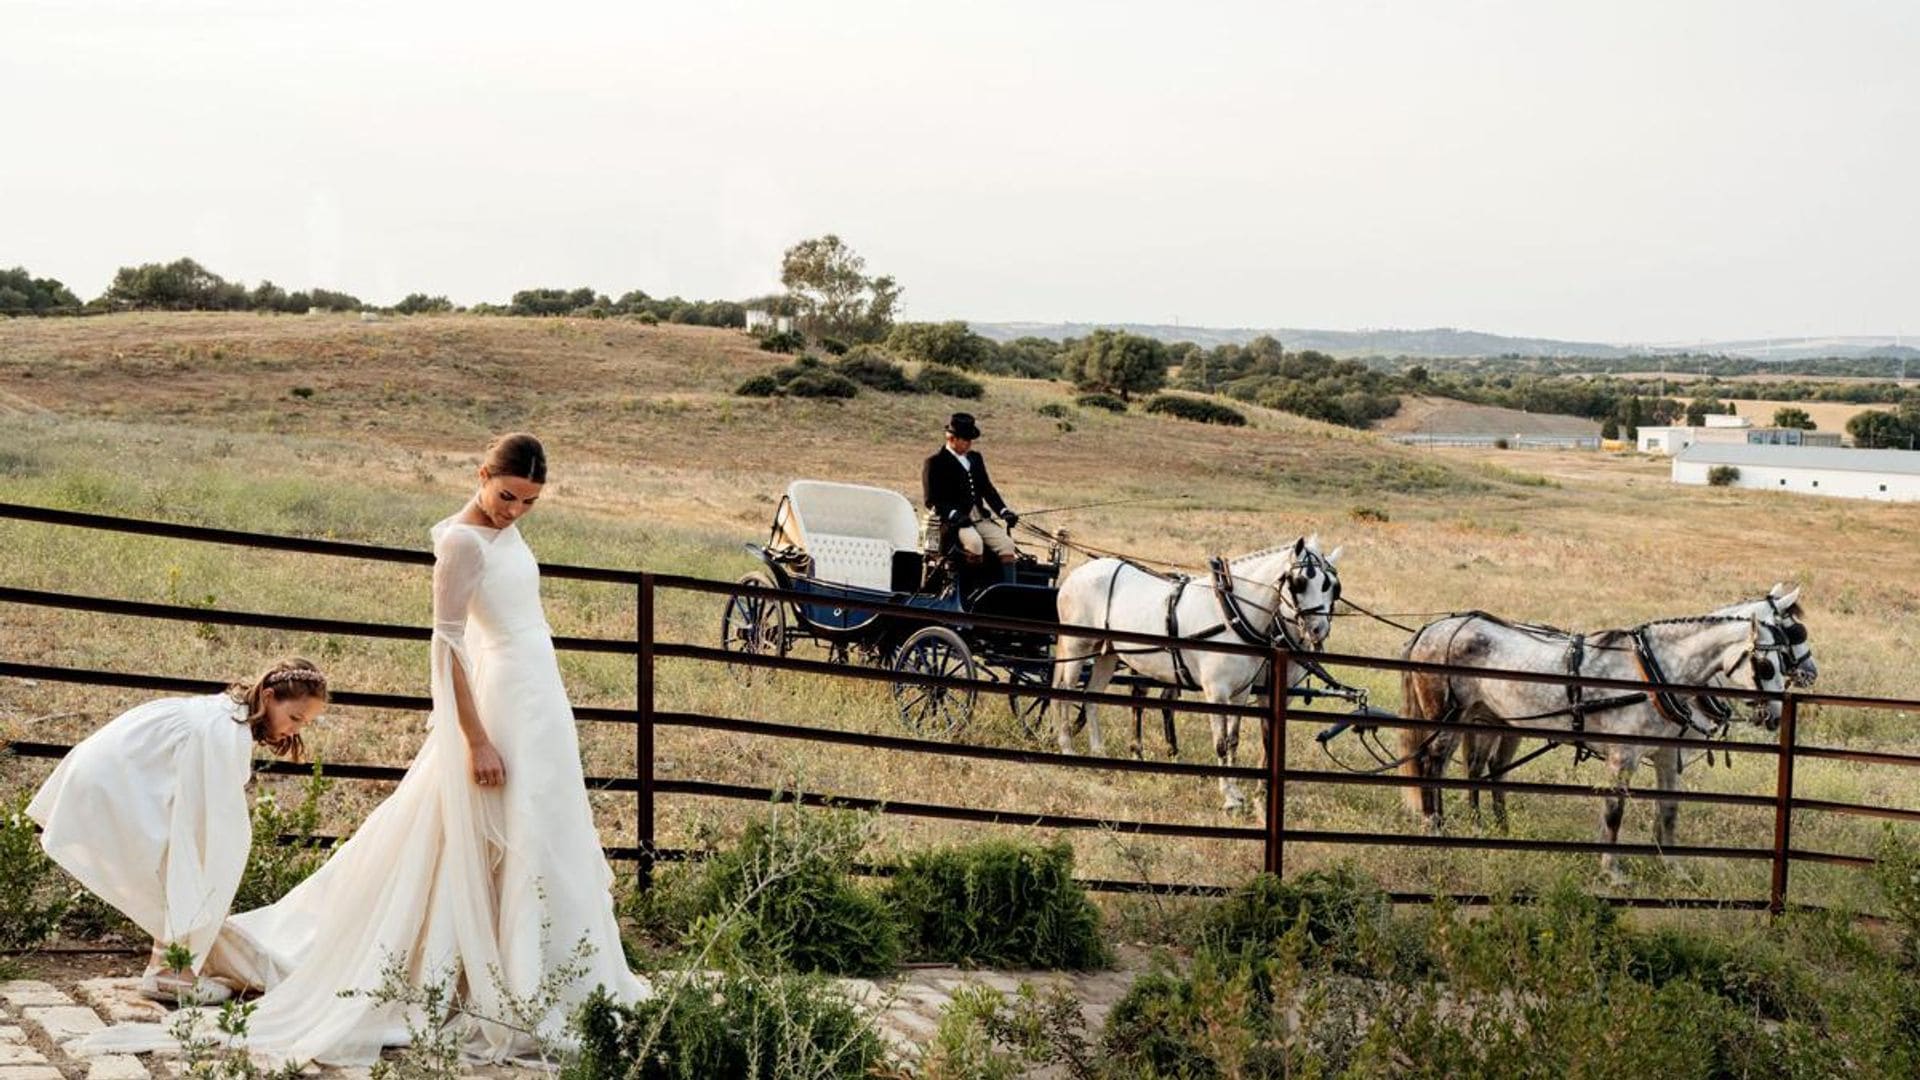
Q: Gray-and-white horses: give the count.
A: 2